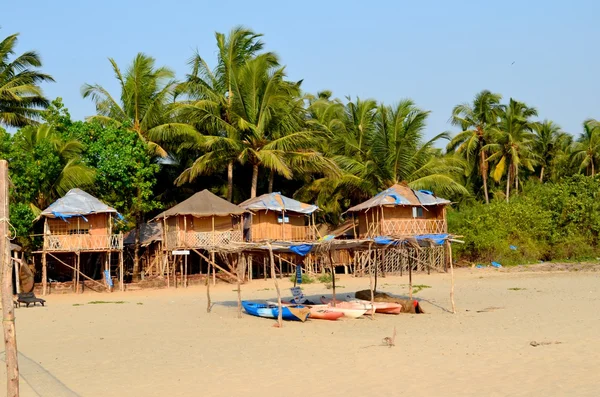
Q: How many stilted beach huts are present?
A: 4